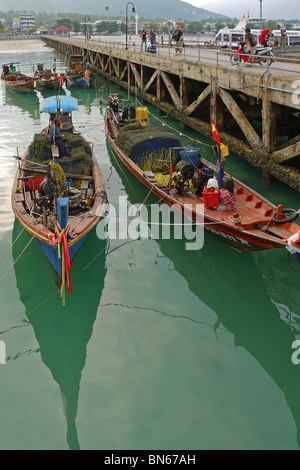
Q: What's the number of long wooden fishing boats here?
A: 5